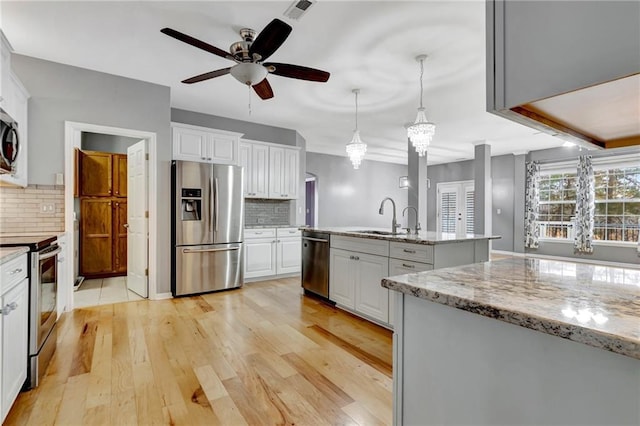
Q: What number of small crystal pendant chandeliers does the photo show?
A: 2